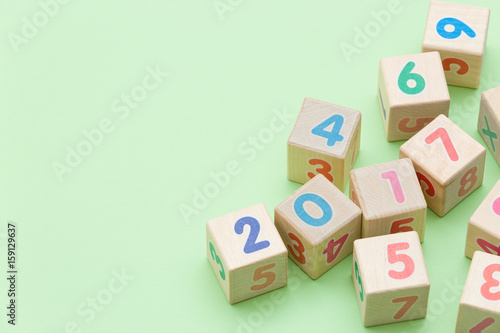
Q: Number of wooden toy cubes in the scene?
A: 11